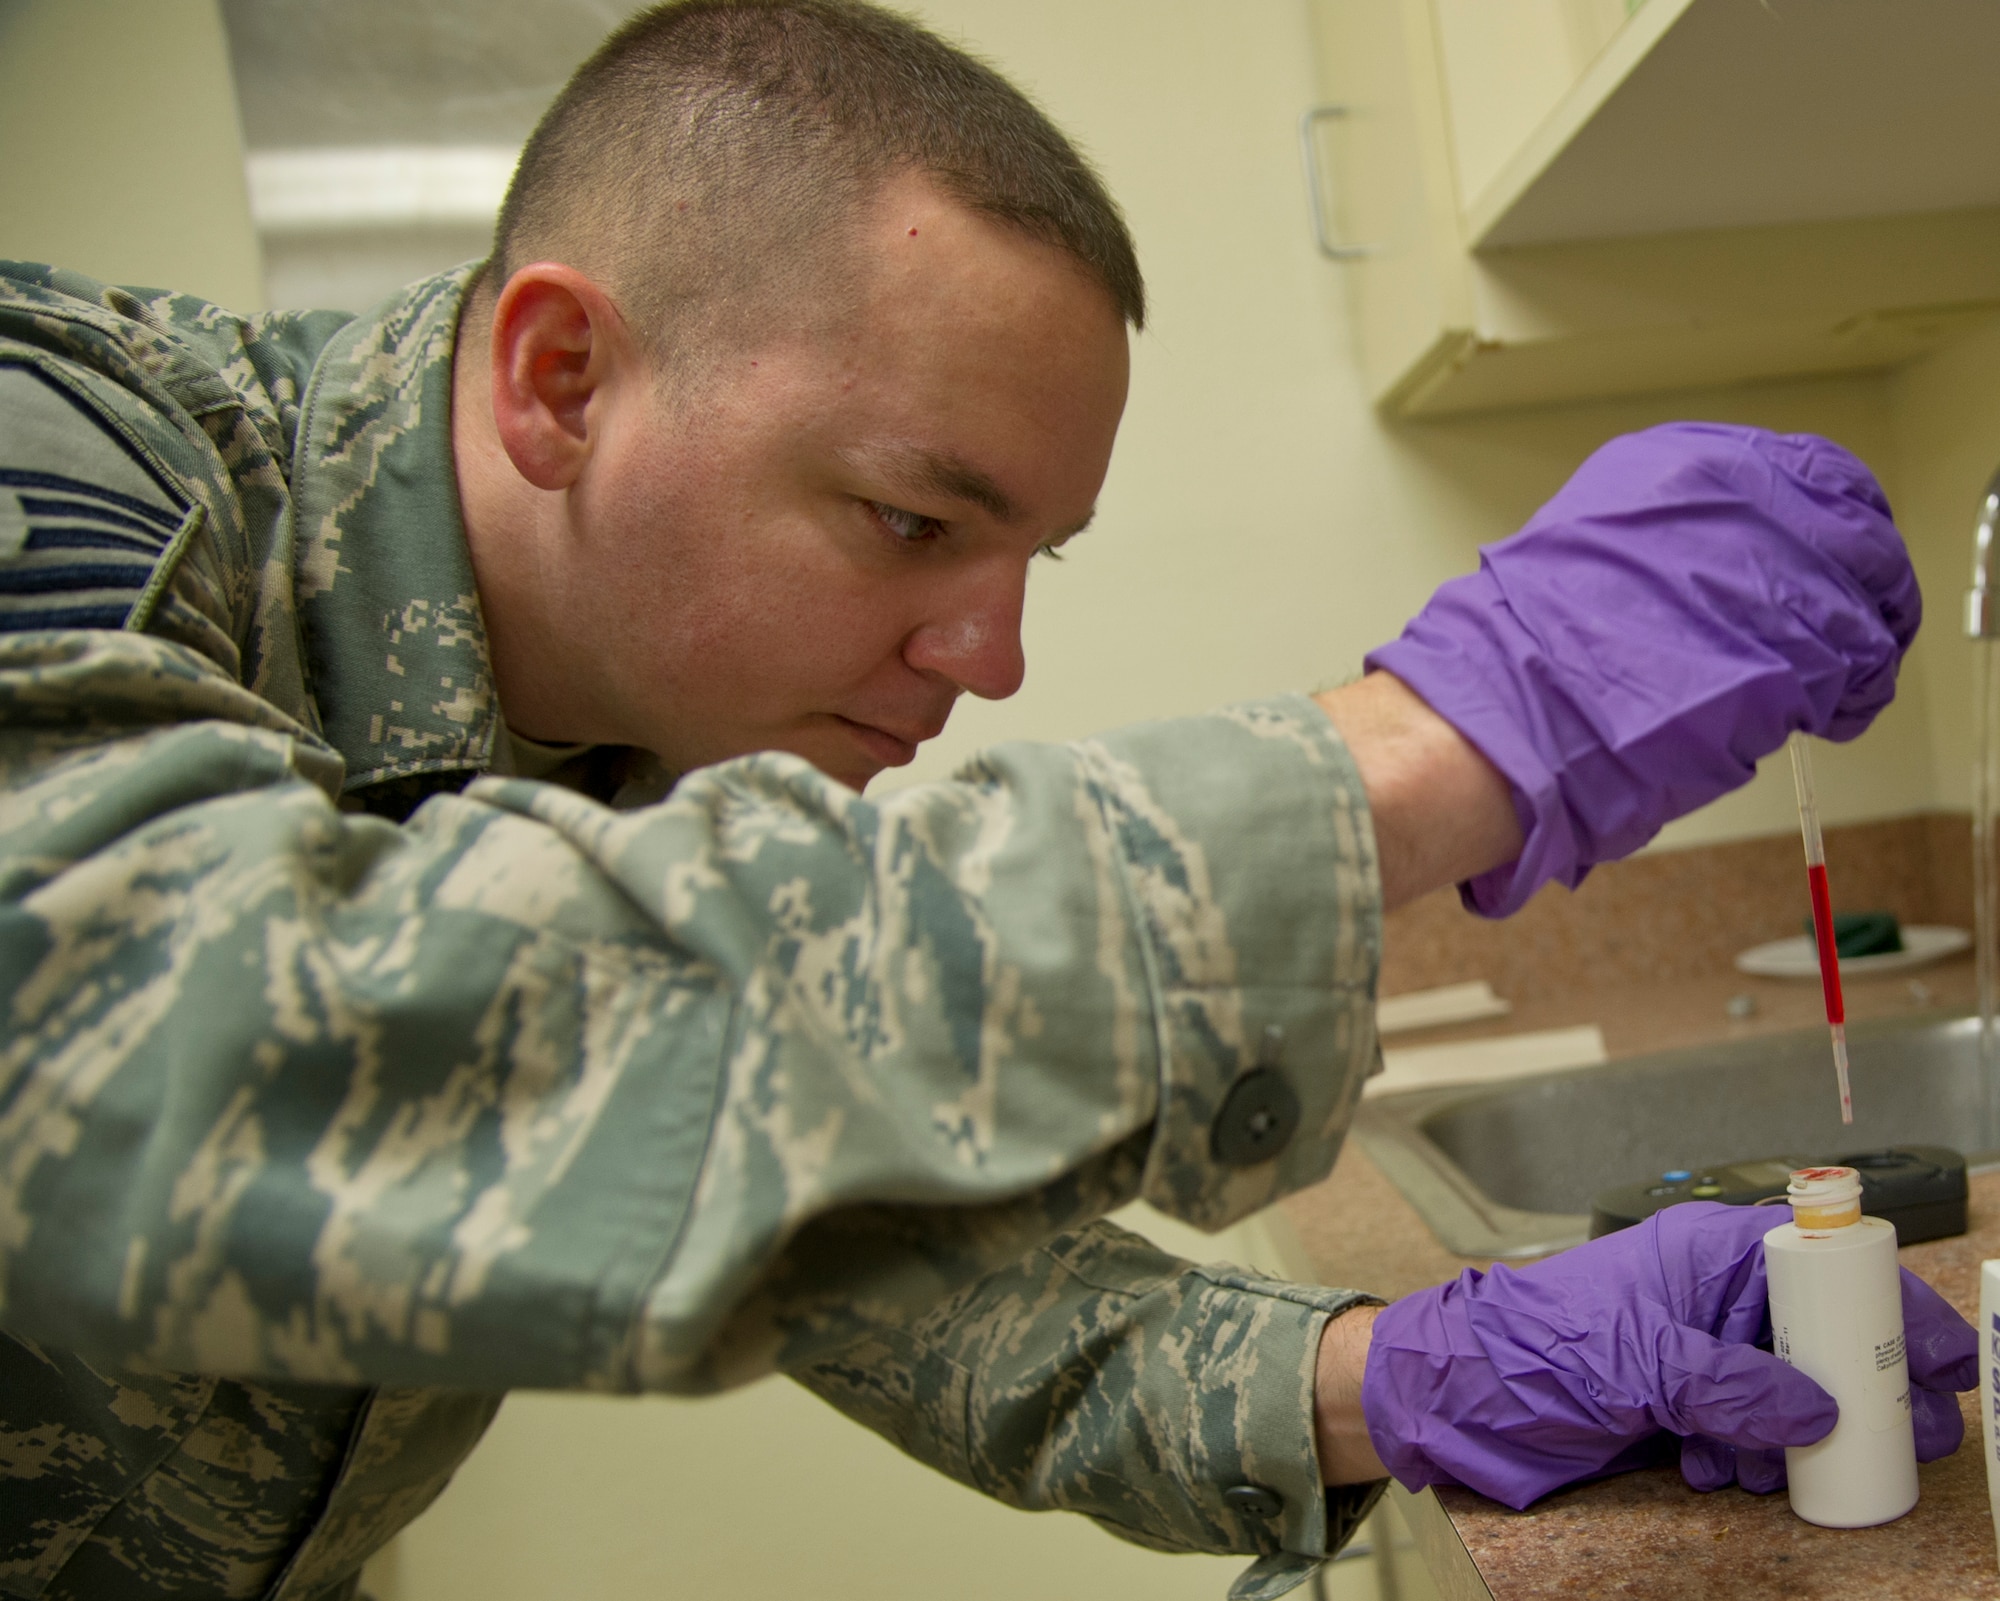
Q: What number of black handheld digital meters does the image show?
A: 1